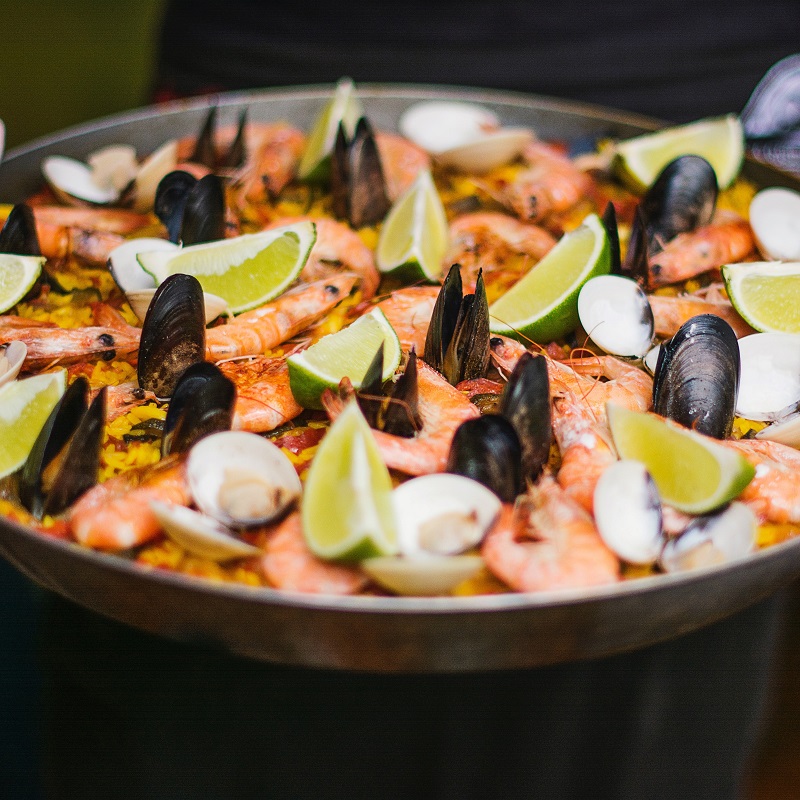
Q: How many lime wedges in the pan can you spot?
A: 11